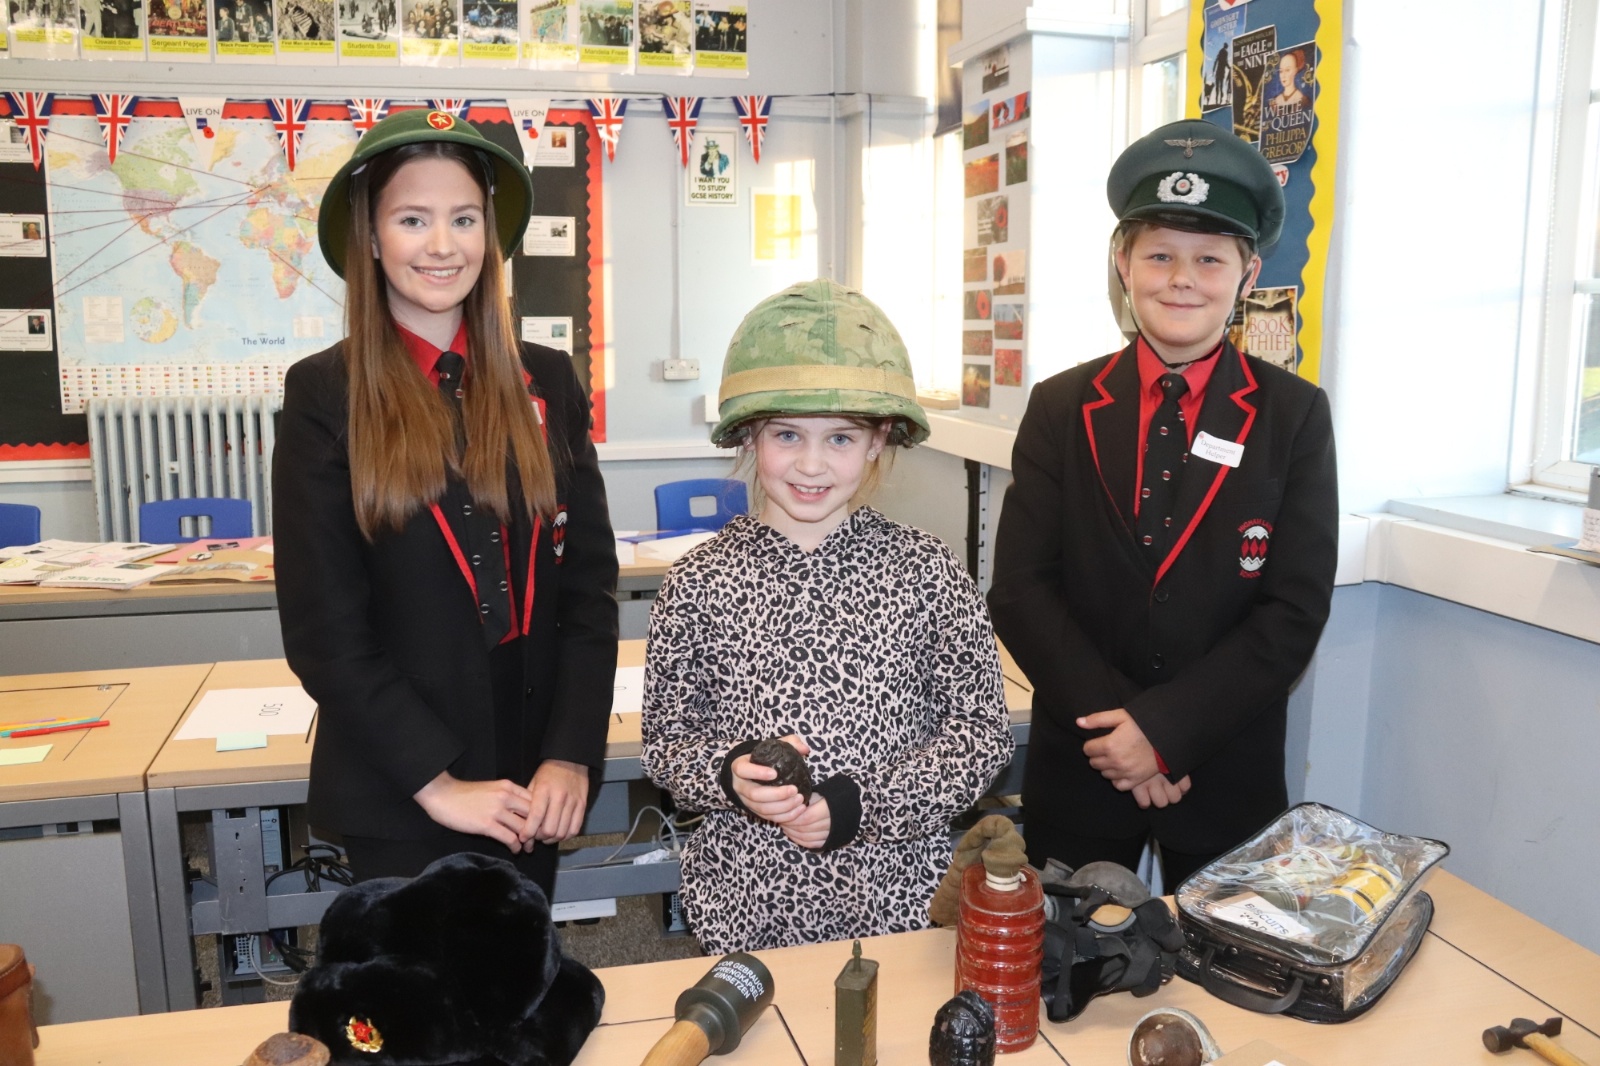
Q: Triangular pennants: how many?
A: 10